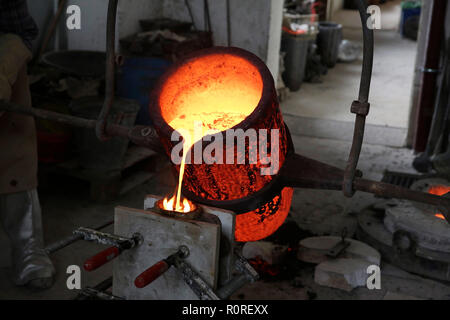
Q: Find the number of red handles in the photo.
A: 2